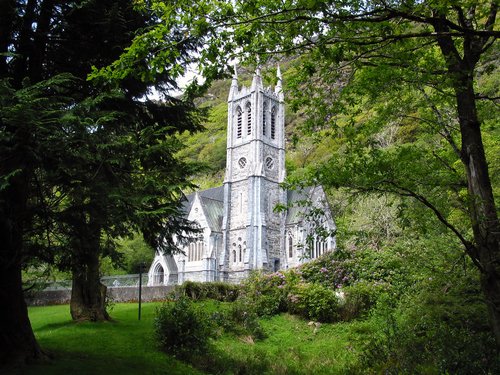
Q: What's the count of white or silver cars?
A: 0